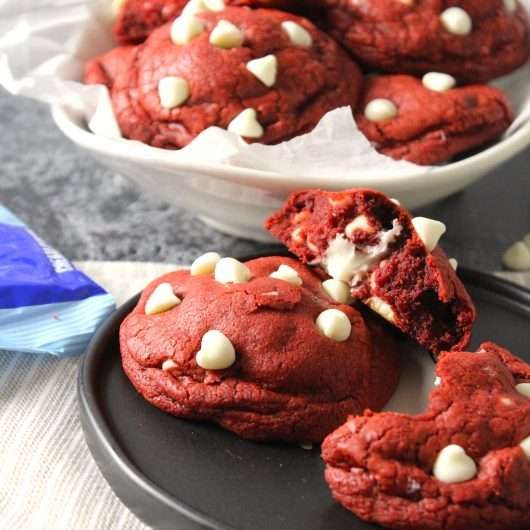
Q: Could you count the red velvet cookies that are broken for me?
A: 2